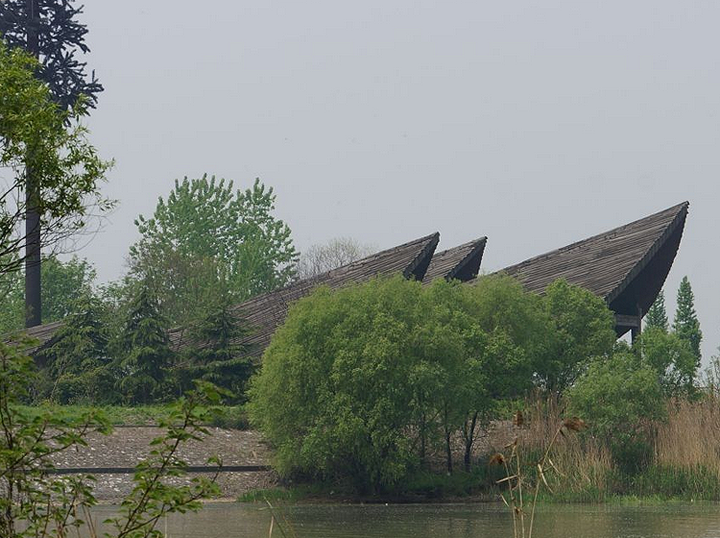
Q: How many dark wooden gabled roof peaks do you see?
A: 3